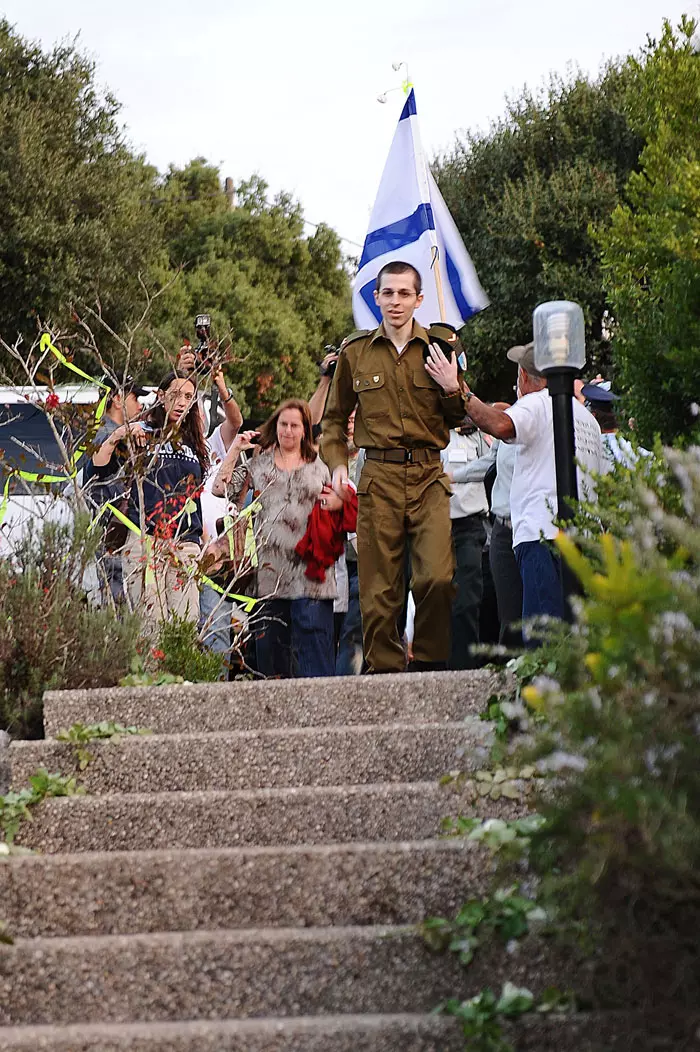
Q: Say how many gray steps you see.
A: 6